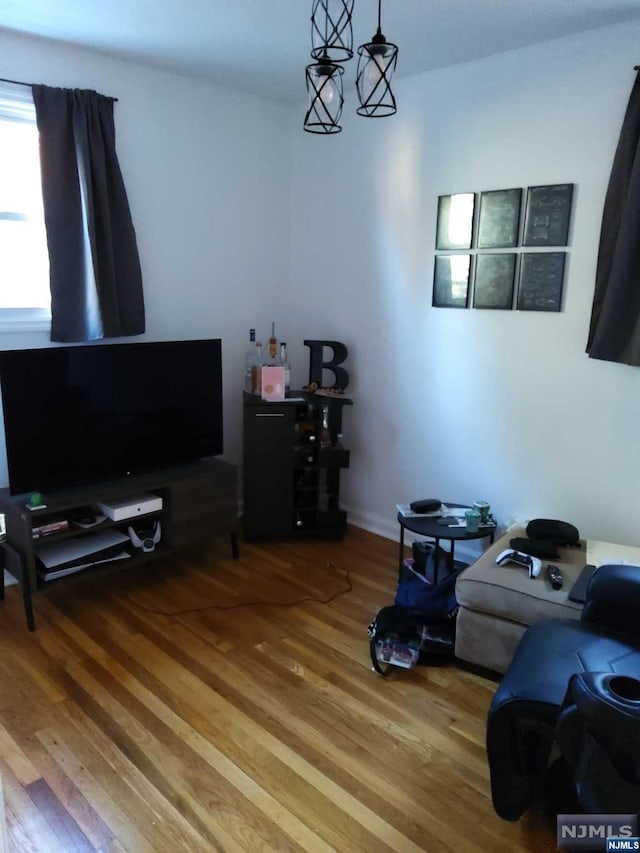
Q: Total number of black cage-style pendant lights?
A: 3